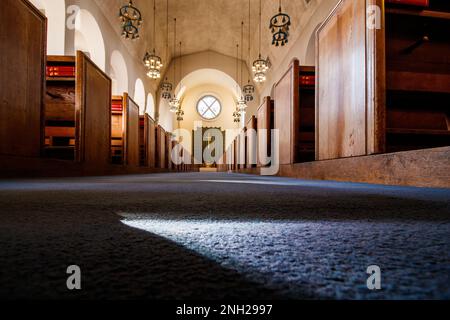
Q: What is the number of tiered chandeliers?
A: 10